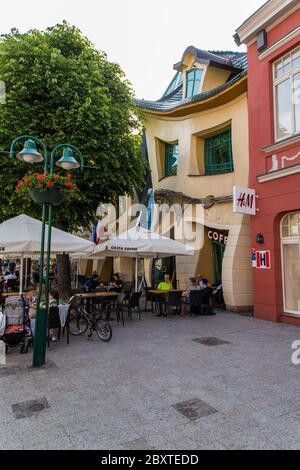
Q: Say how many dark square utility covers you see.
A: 3